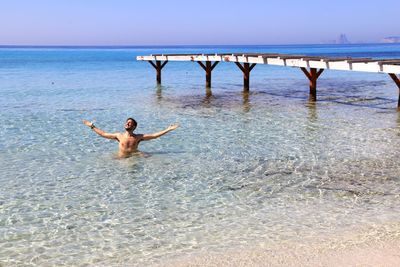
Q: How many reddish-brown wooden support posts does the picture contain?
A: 5